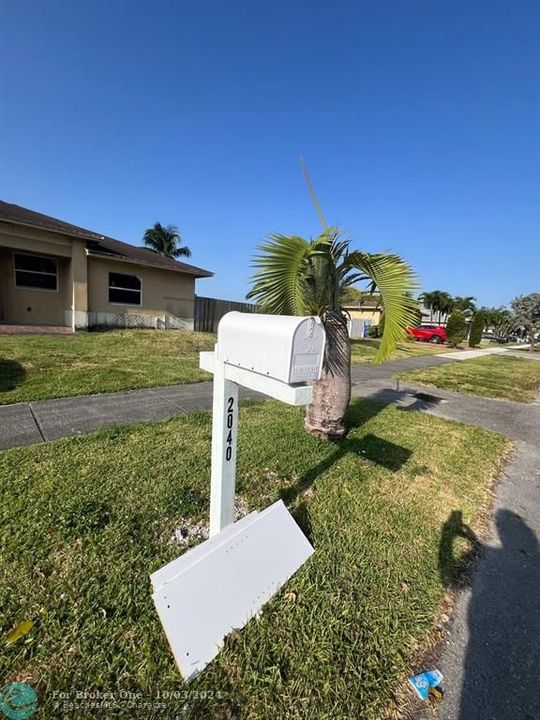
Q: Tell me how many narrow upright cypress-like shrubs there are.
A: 2